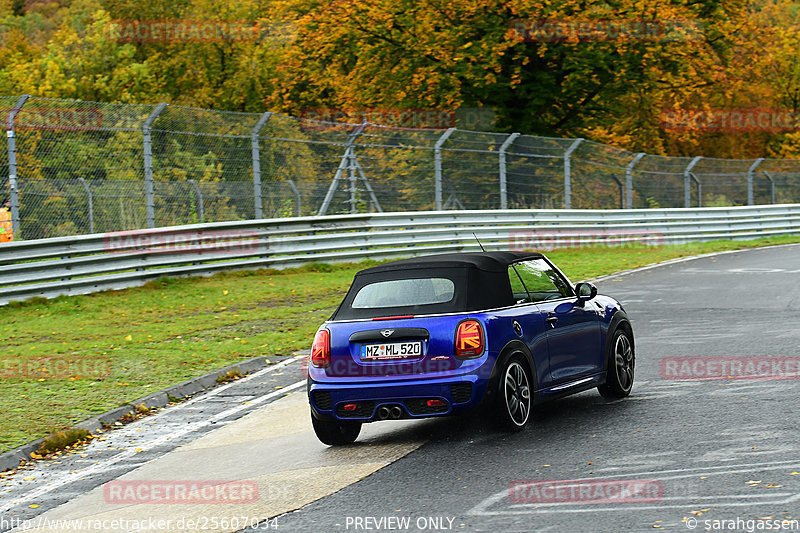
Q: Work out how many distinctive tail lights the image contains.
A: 2